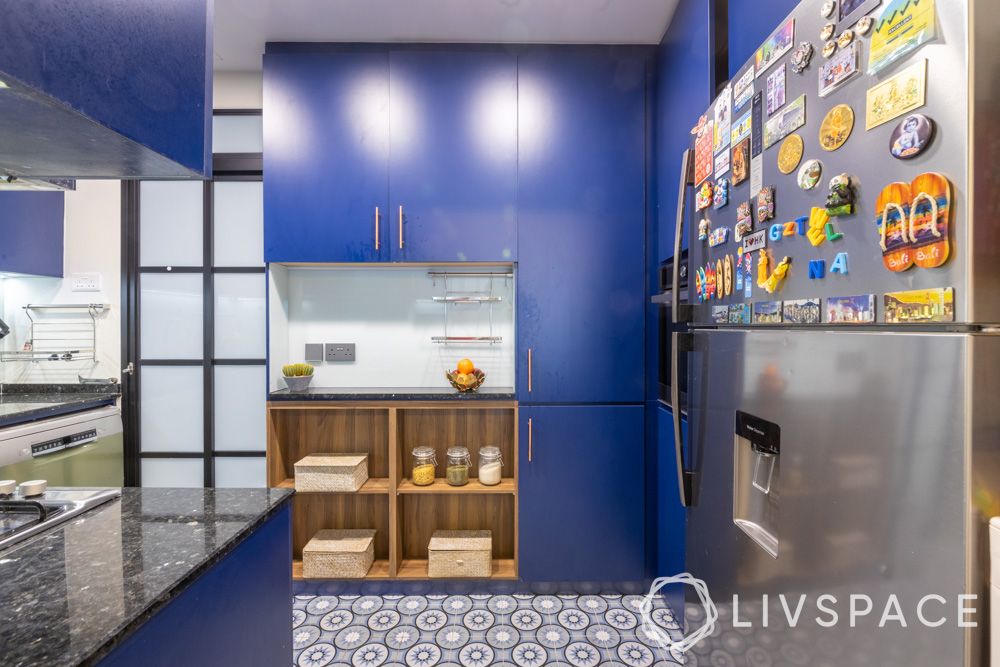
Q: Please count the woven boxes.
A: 3